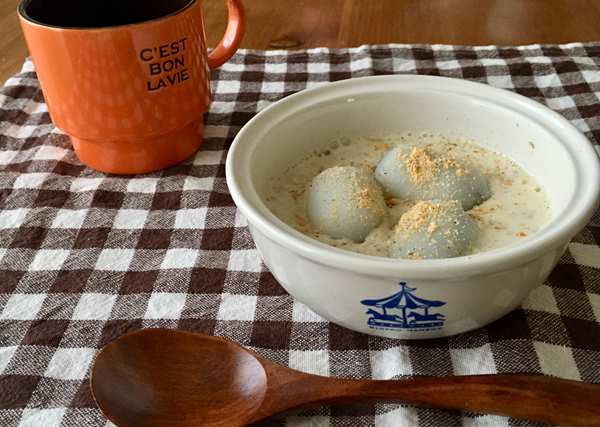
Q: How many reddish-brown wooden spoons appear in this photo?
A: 1